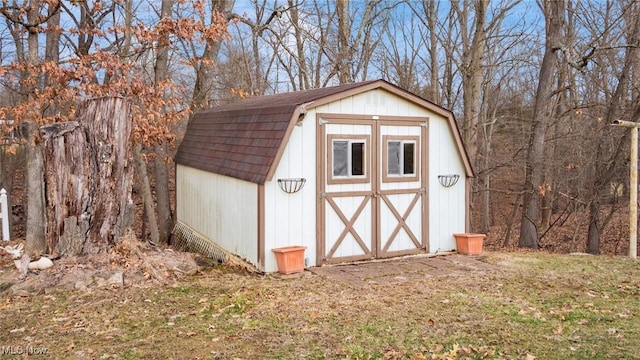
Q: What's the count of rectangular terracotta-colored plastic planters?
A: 2